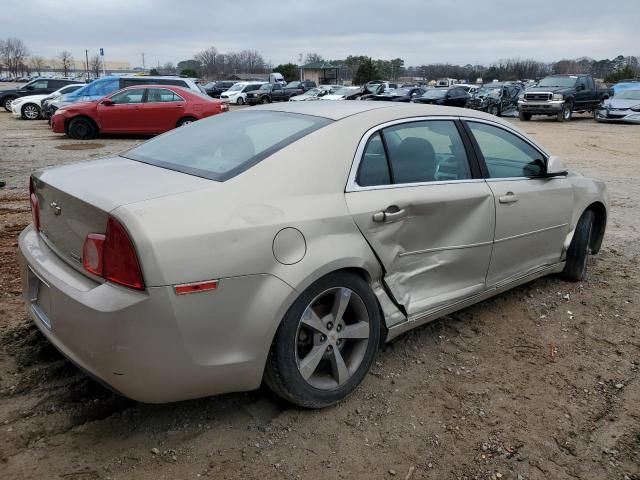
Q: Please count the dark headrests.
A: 1